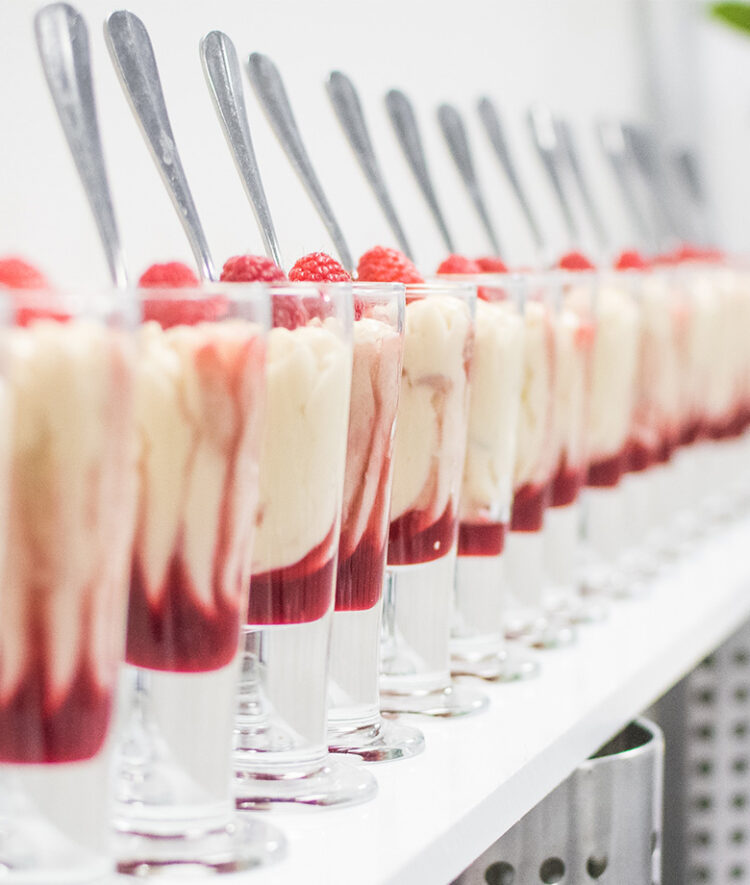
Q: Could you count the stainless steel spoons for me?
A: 13